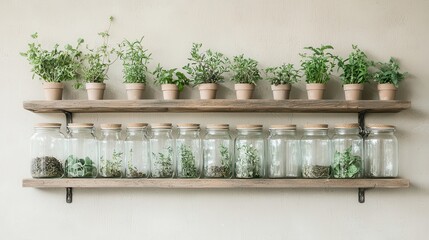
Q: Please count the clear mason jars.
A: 12